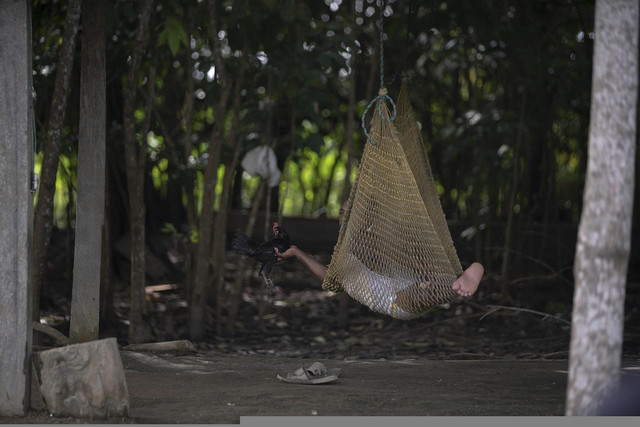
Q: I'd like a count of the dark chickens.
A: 1